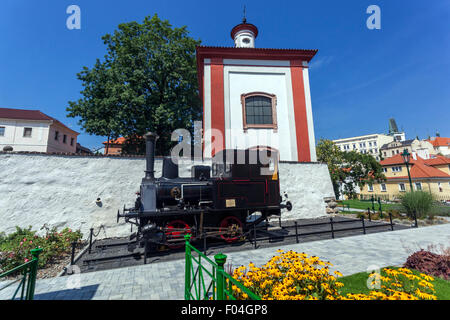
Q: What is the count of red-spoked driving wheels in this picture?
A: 2